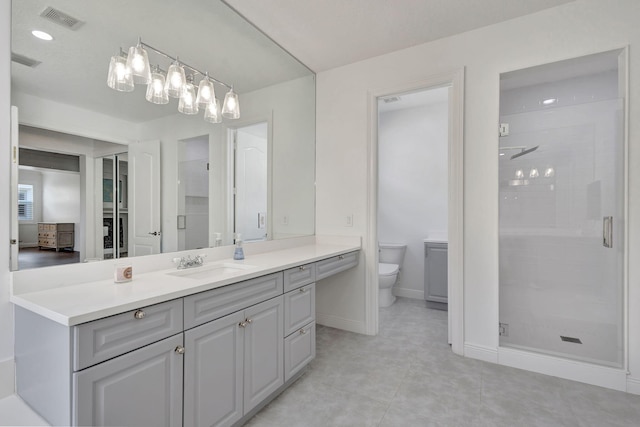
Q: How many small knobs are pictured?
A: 8